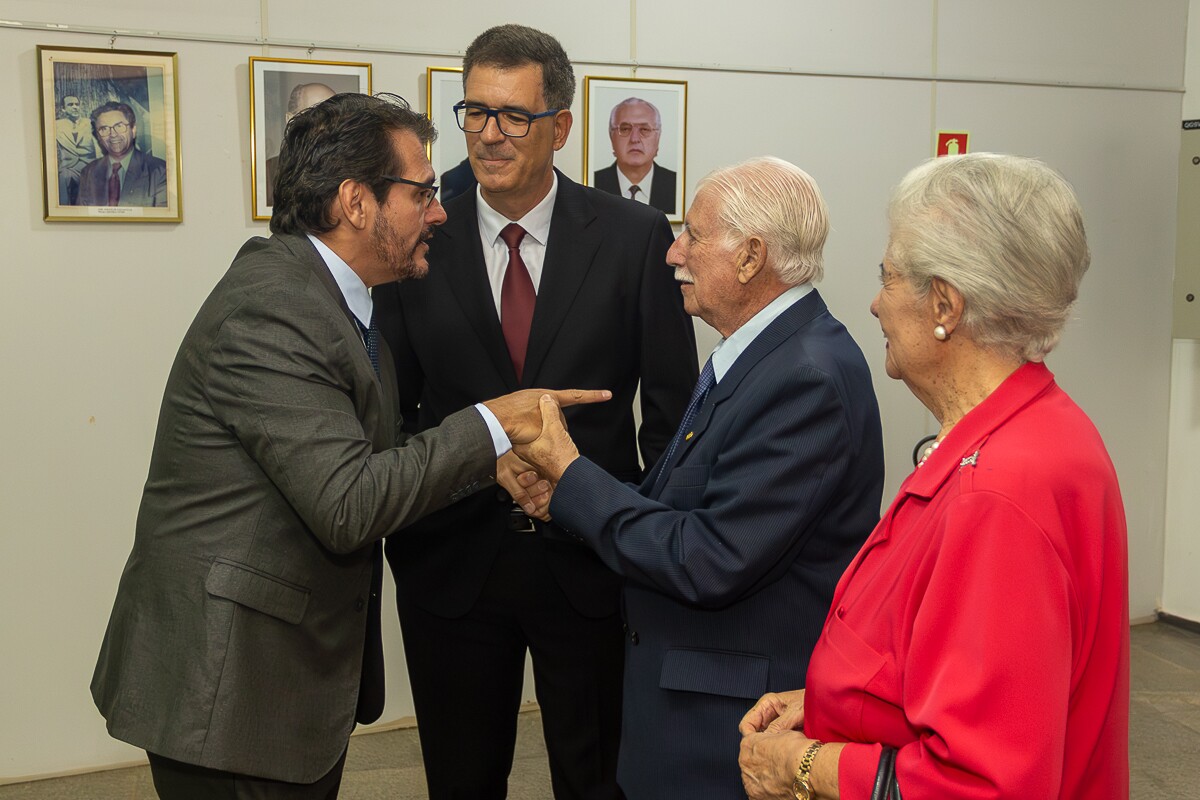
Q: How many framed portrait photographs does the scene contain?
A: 4